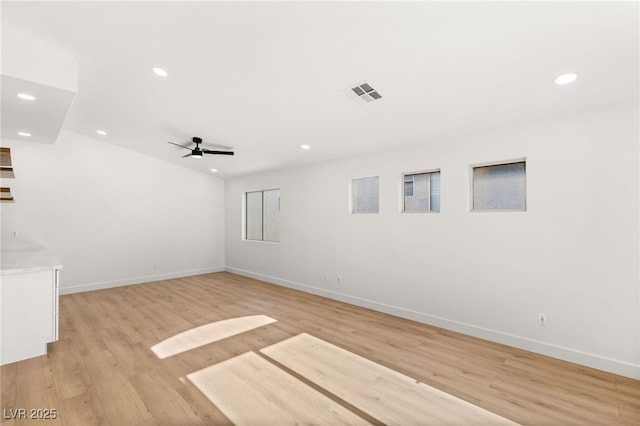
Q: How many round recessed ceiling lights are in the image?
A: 7